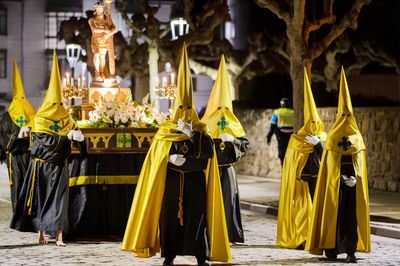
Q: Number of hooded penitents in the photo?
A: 6